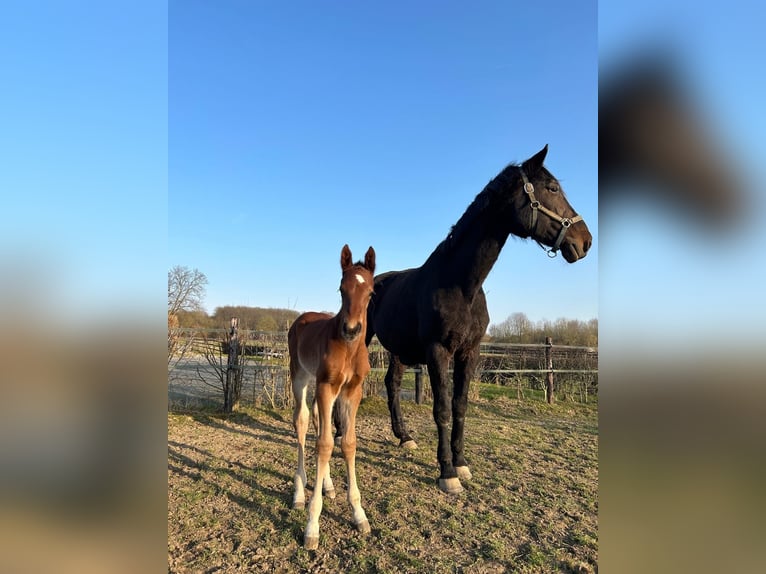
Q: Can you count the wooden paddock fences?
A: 1